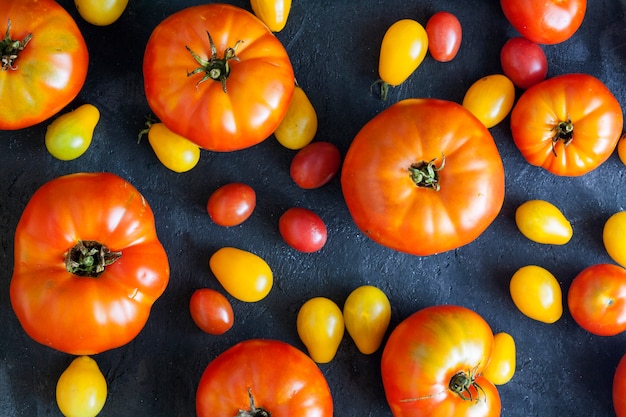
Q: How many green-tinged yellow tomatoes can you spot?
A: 1